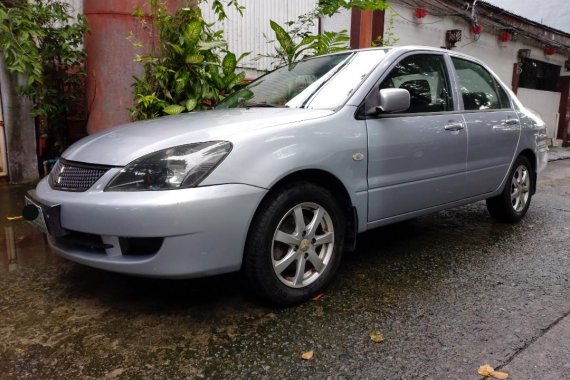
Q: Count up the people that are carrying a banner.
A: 0